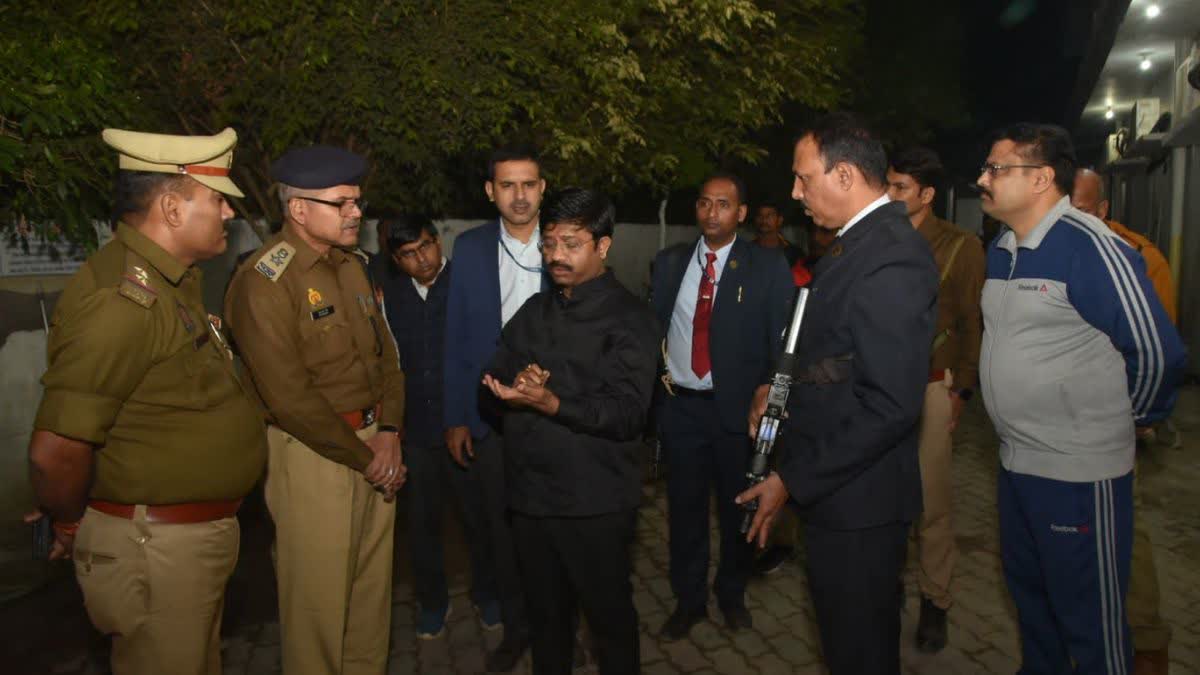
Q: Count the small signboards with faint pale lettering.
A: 1